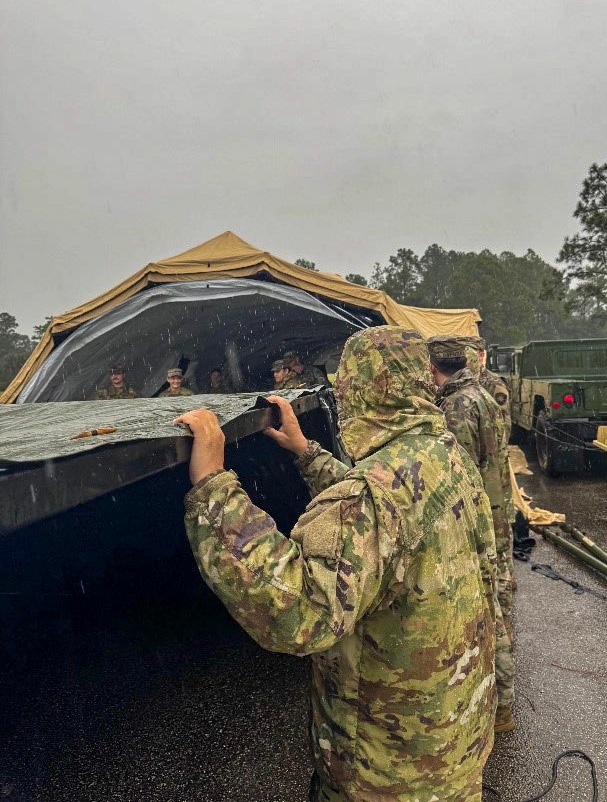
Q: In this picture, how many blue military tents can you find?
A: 0